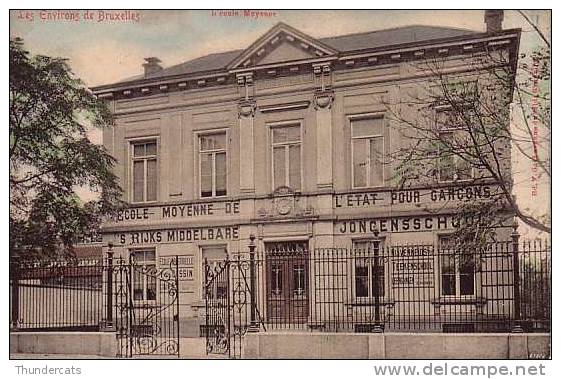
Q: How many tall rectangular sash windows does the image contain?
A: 9